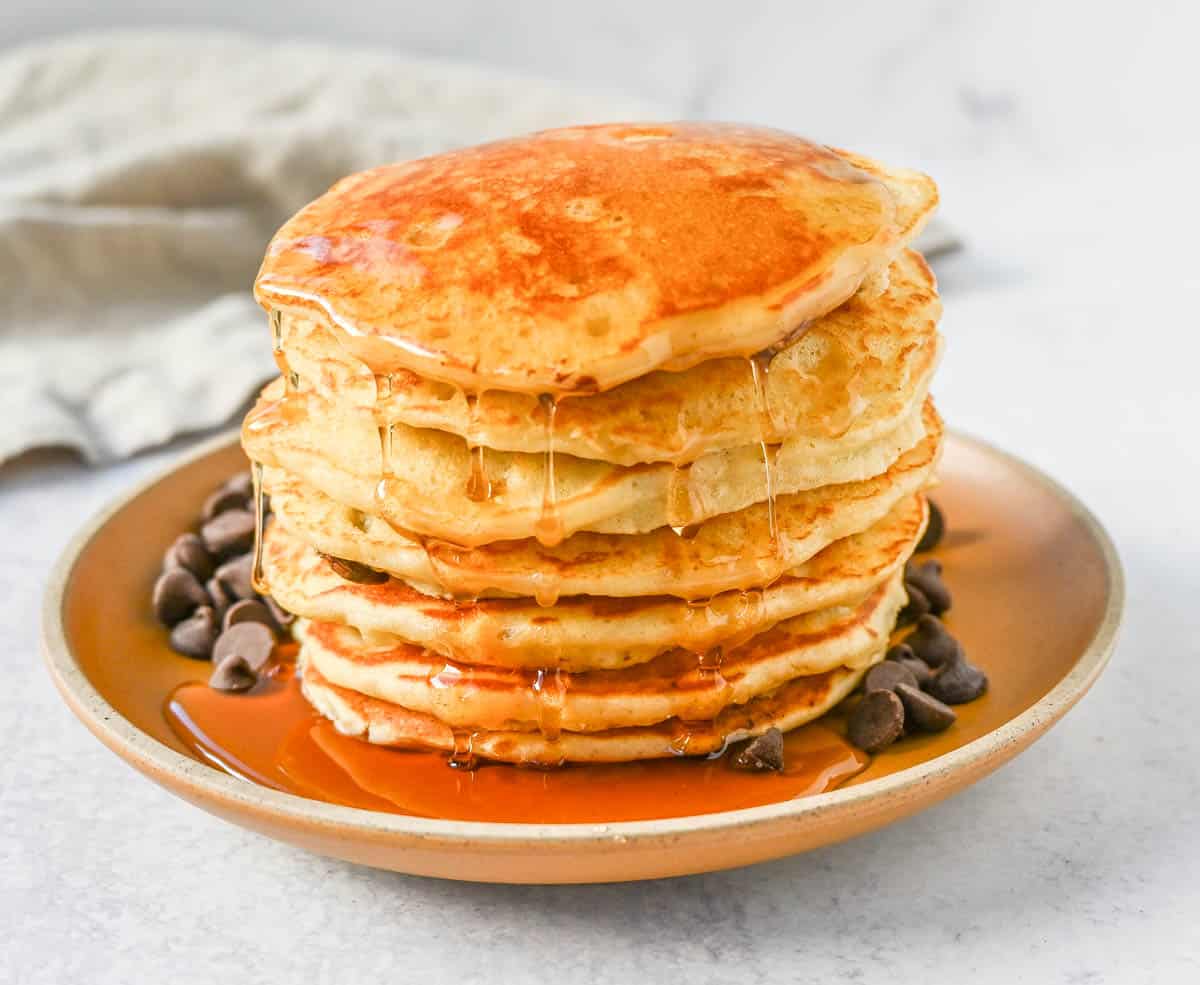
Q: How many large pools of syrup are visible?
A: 1